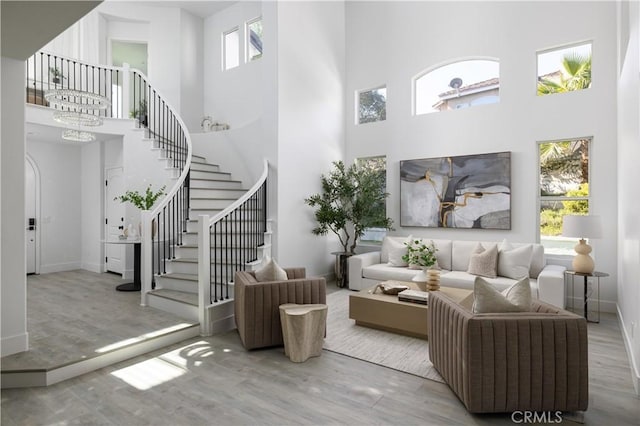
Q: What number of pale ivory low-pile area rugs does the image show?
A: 1